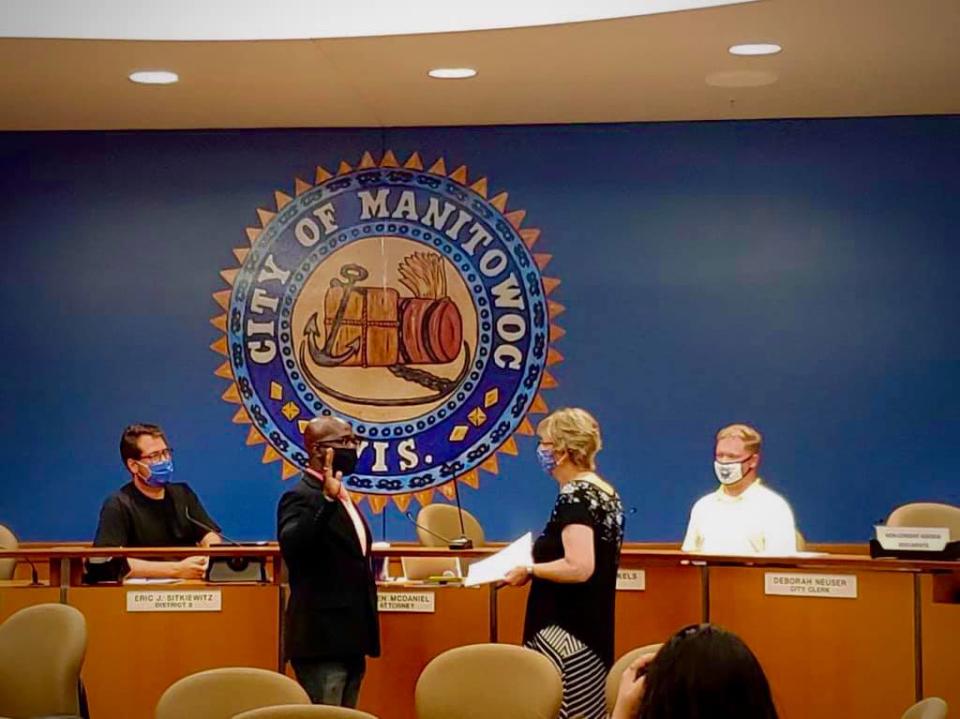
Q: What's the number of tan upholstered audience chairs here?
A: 6